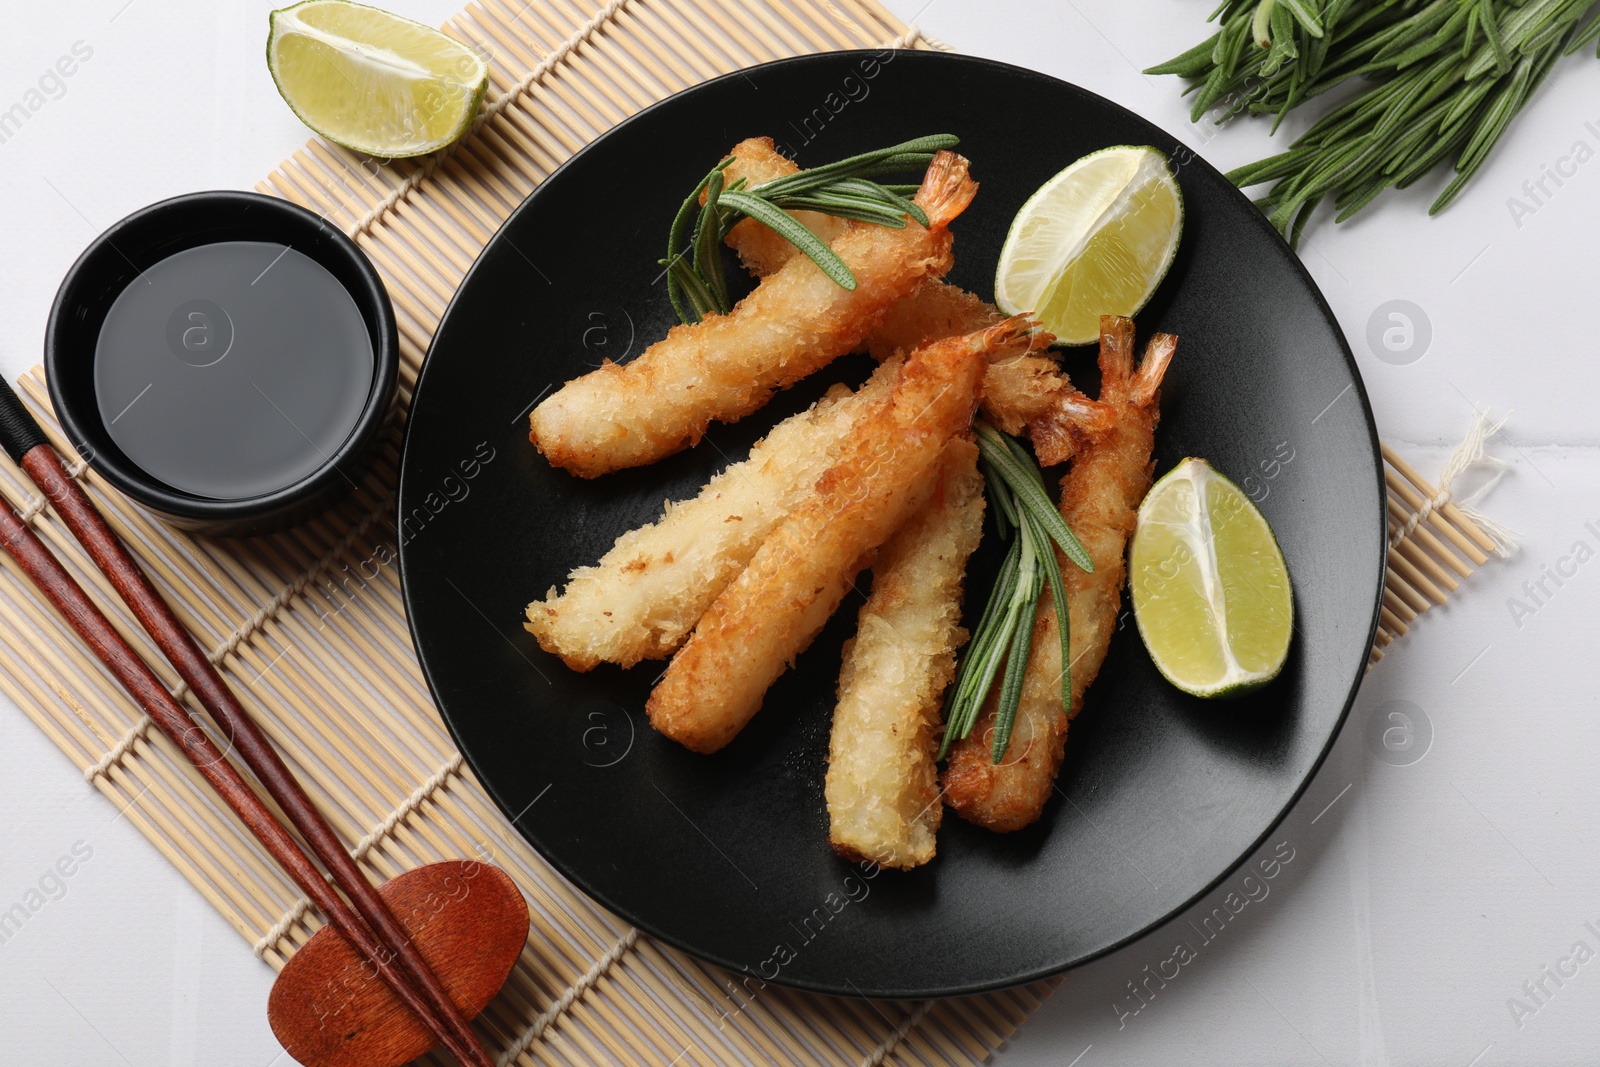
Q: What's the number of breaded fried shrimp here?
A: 6